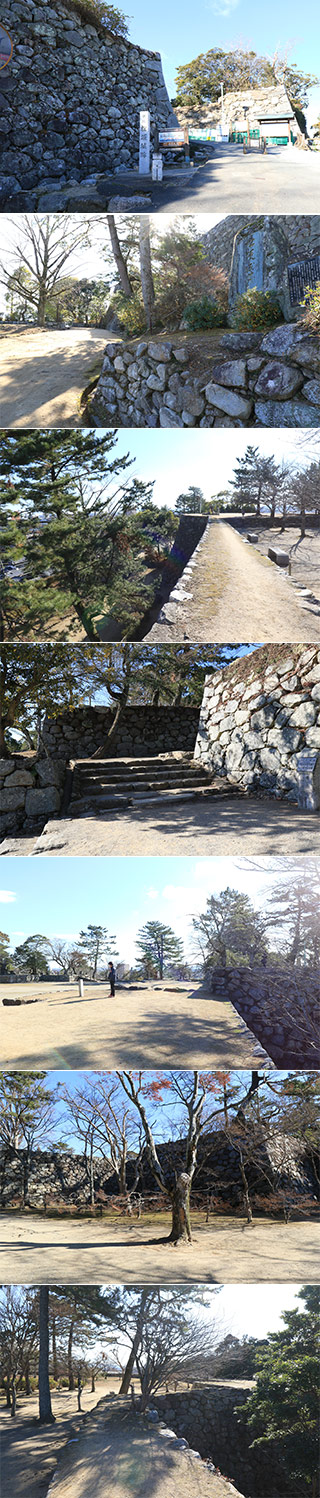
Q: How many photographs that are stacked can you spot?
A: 7